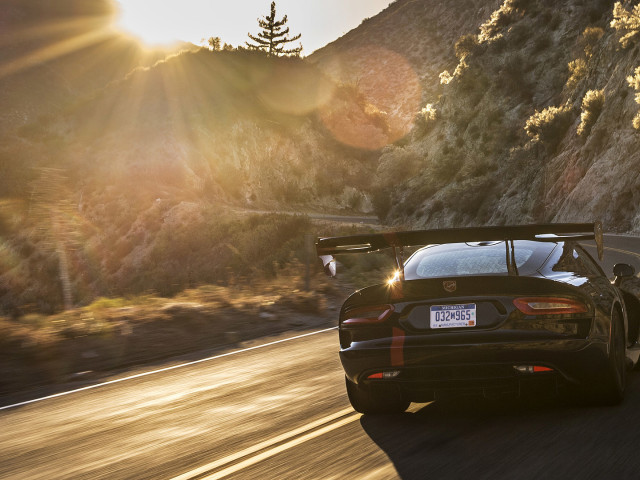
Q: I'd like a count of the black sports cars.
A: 1